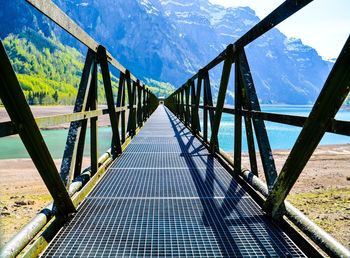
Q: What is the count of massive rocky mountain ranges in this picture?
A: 1